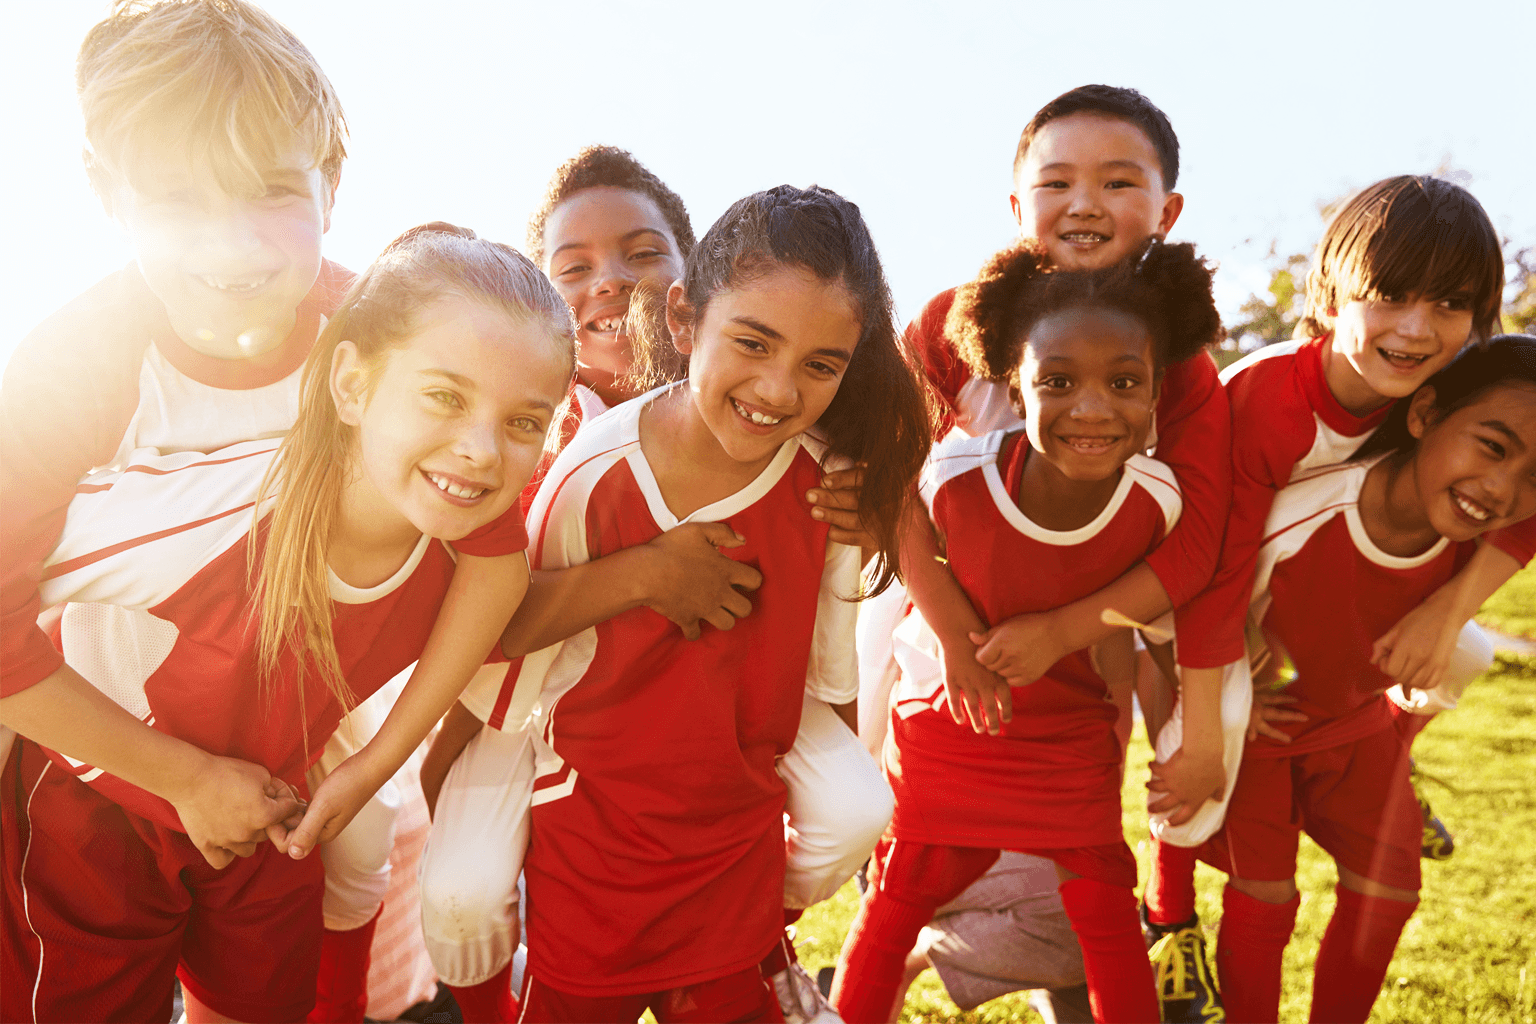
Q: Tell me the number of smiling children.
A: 8